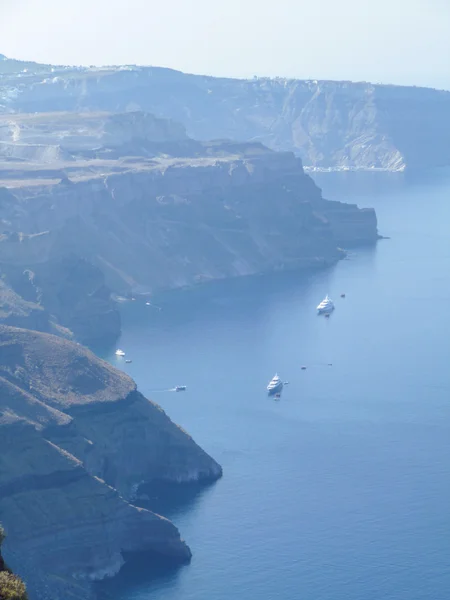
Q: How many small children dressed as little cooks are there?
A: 0